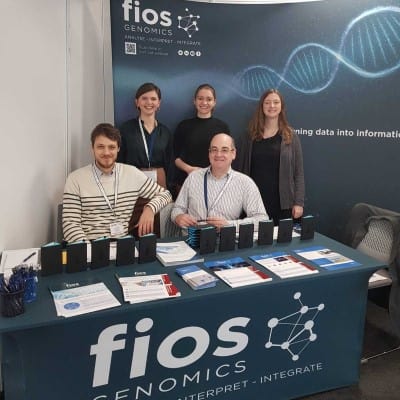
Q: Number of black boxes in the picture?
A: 11